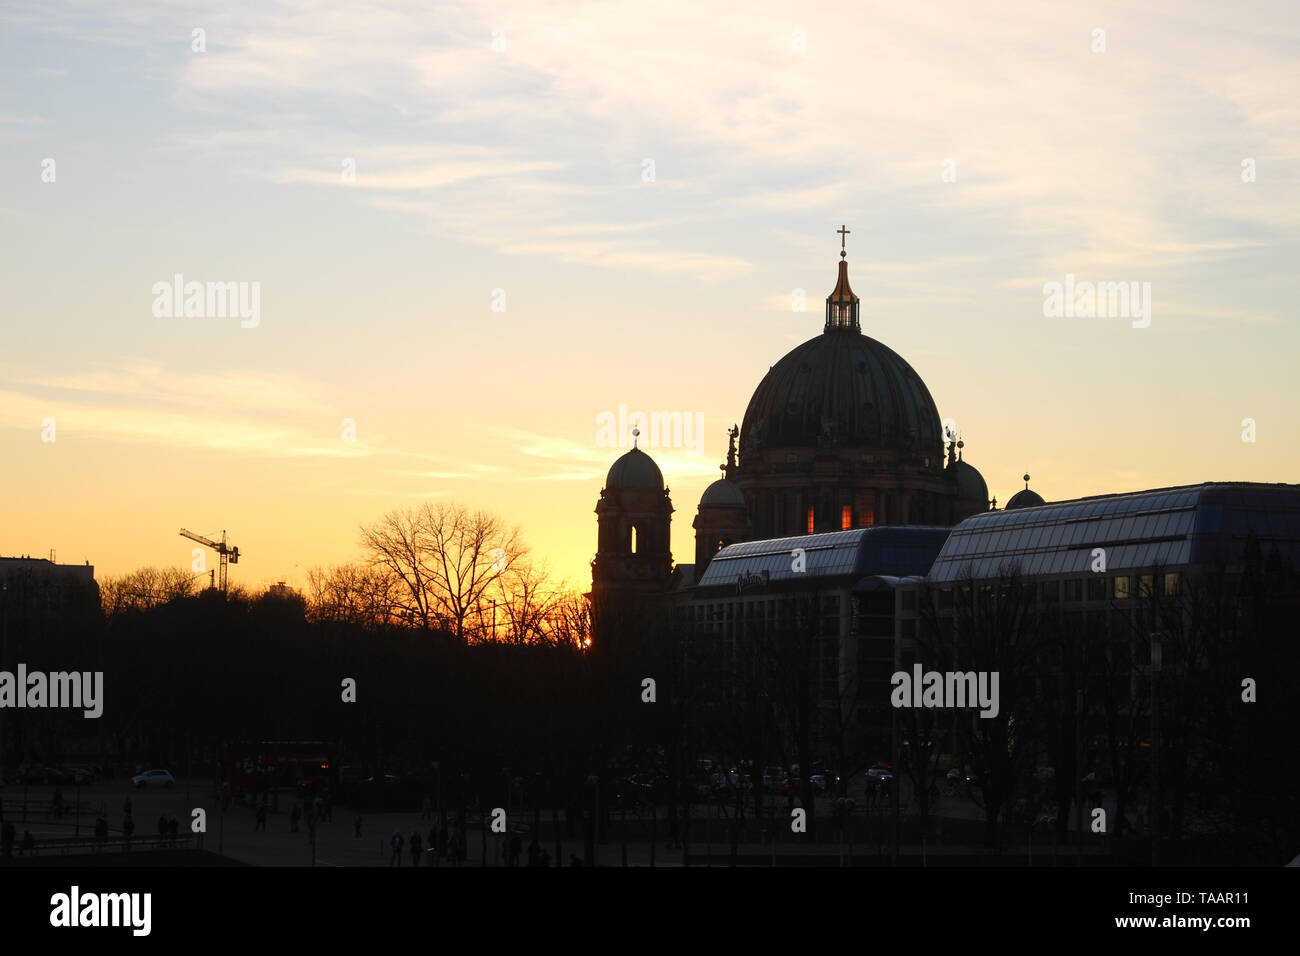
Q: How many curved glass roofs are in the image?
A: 2